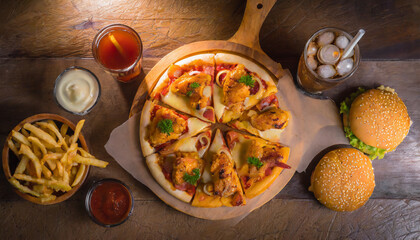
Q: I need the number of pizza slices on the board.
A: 7